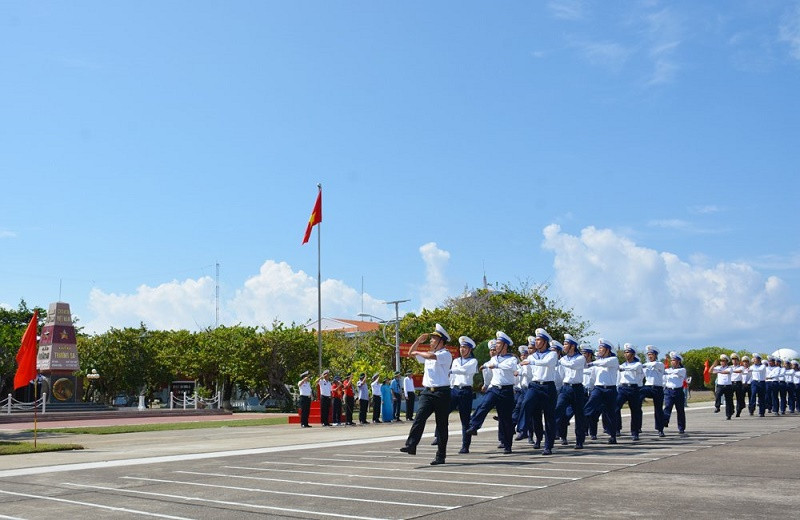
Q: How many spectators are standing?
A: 9